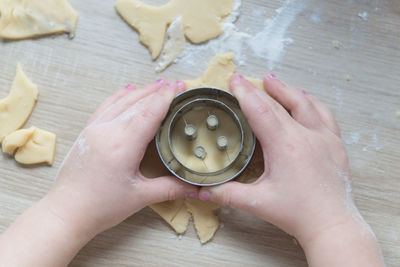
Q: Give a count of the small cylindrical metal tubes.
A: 4